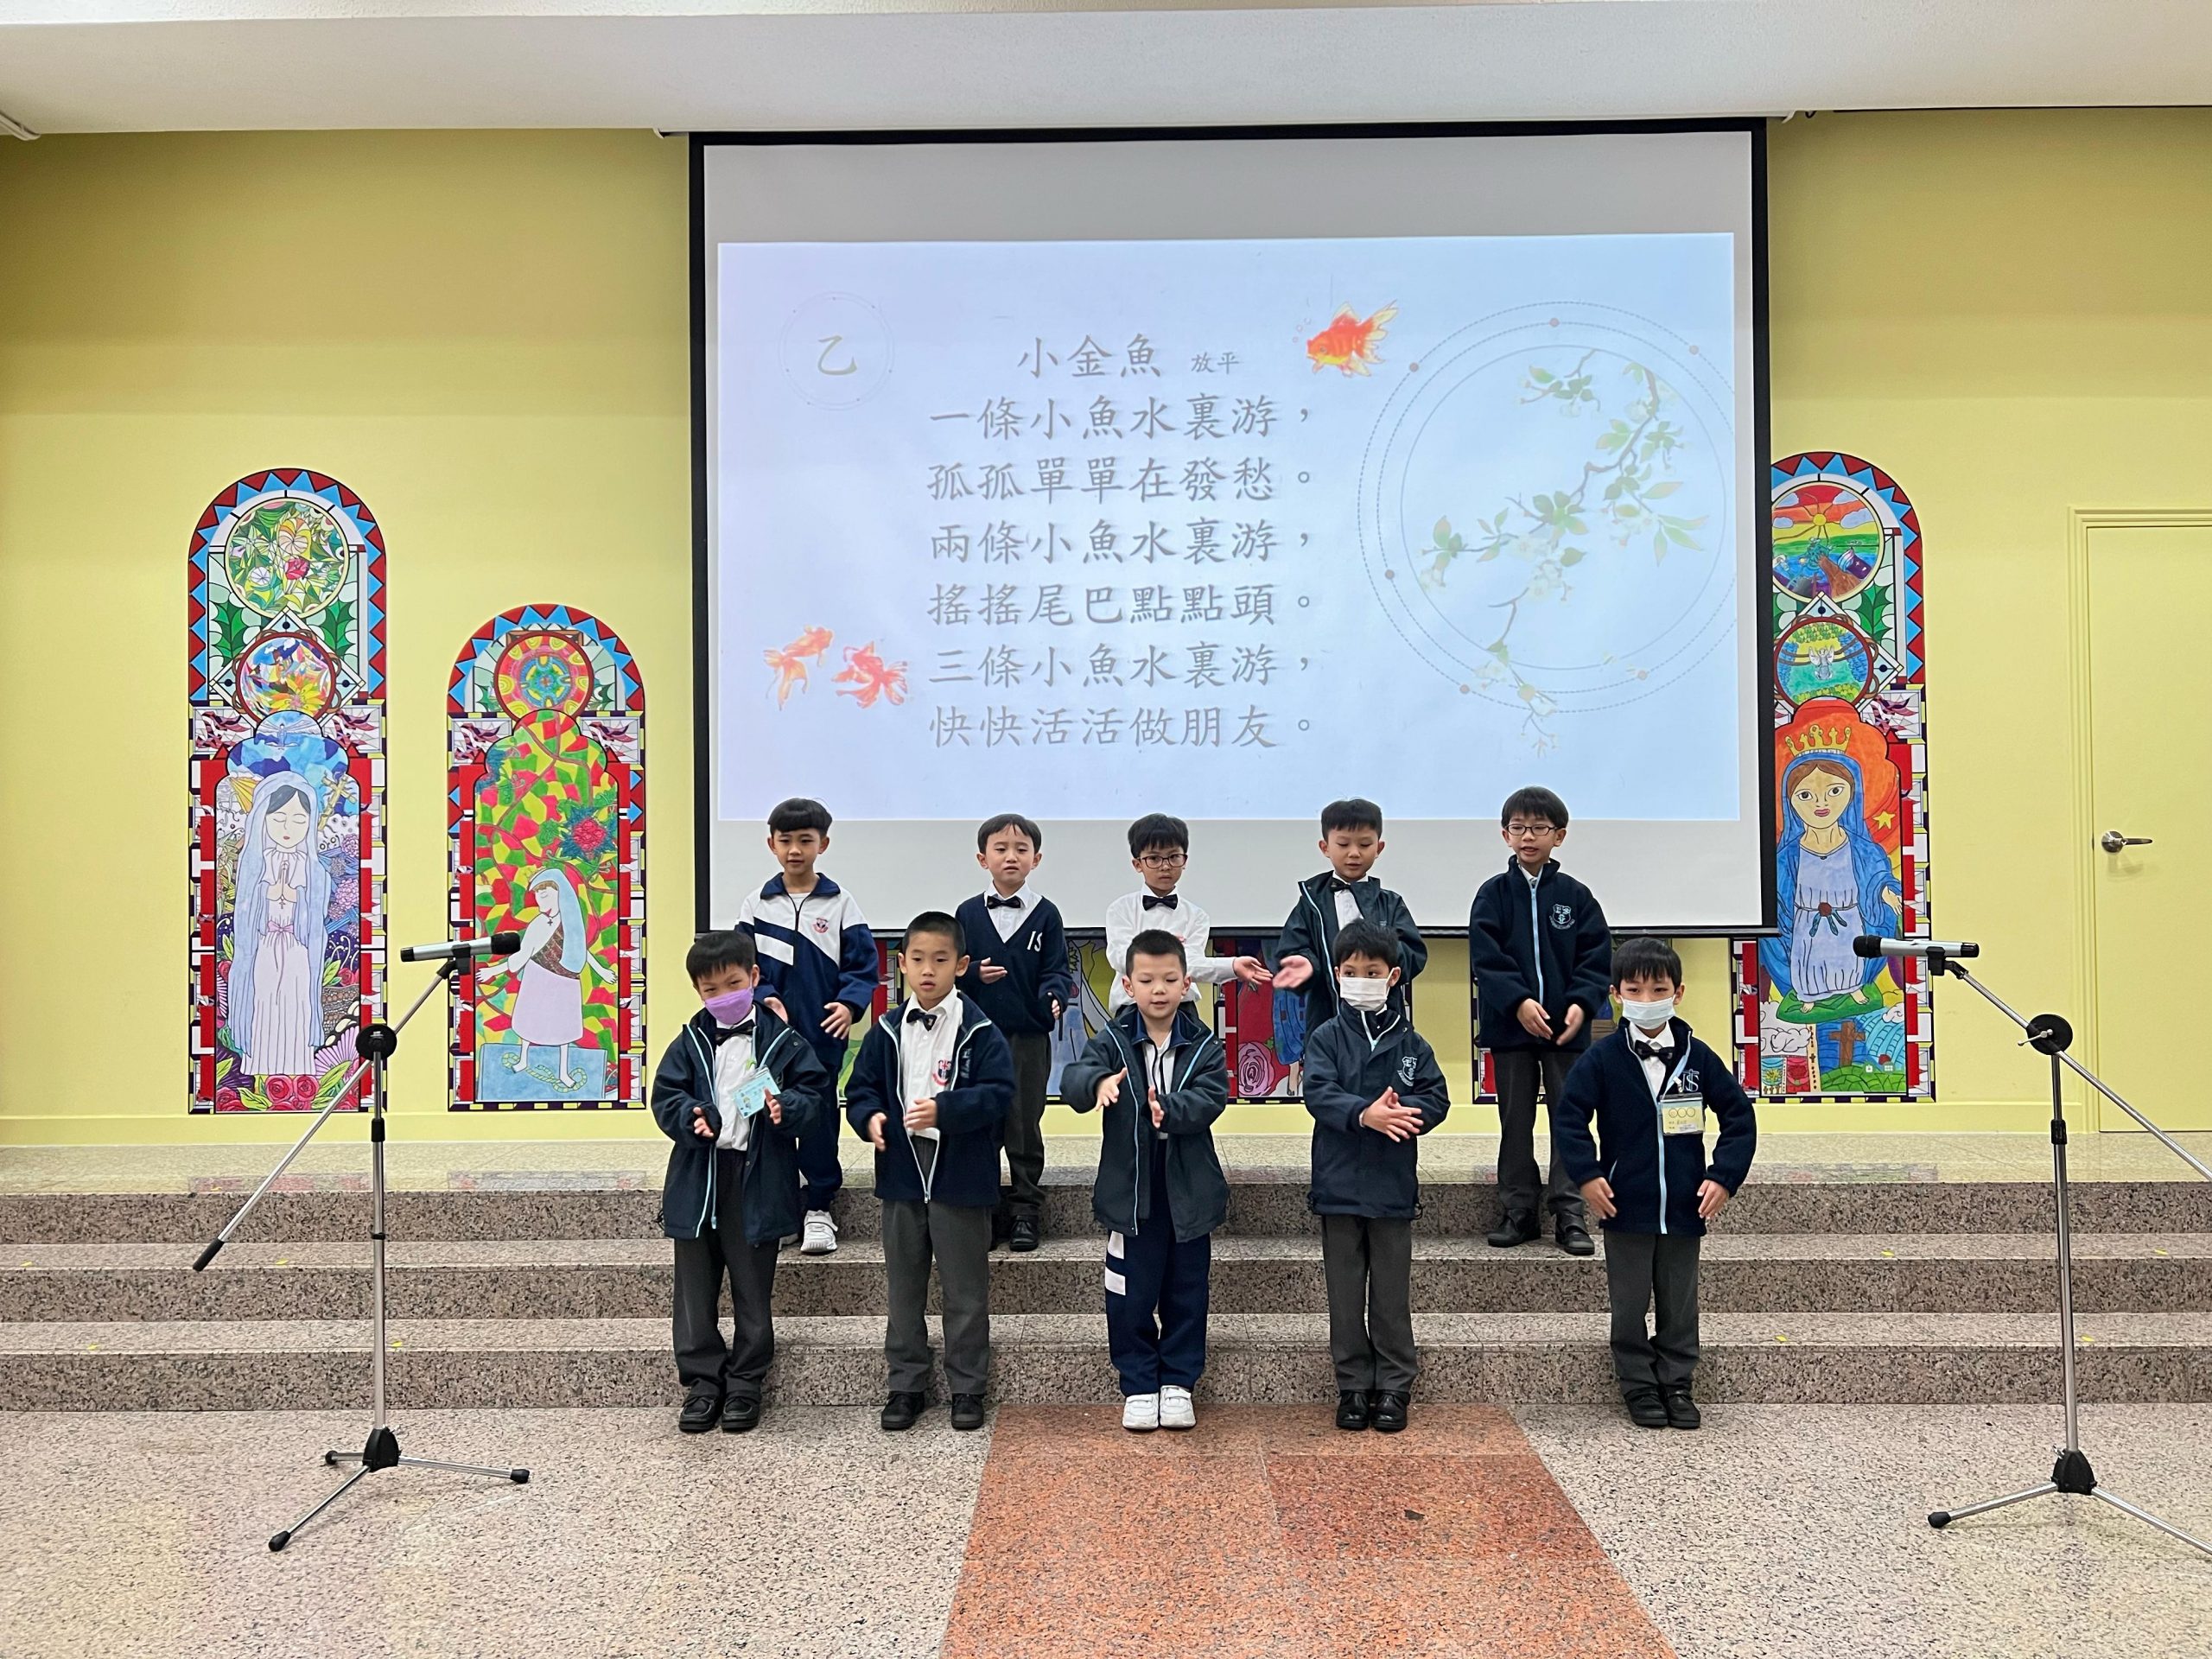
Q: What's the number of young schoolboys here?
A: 10